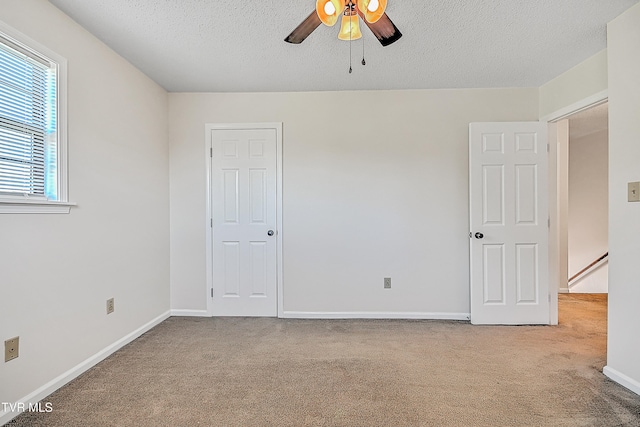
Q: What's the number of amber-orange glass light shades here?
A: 3